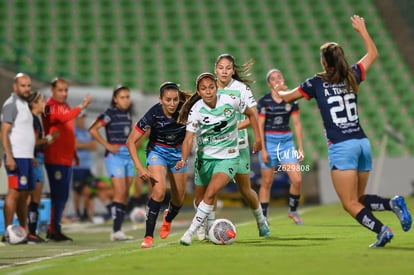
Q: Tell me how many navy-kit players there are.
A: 5